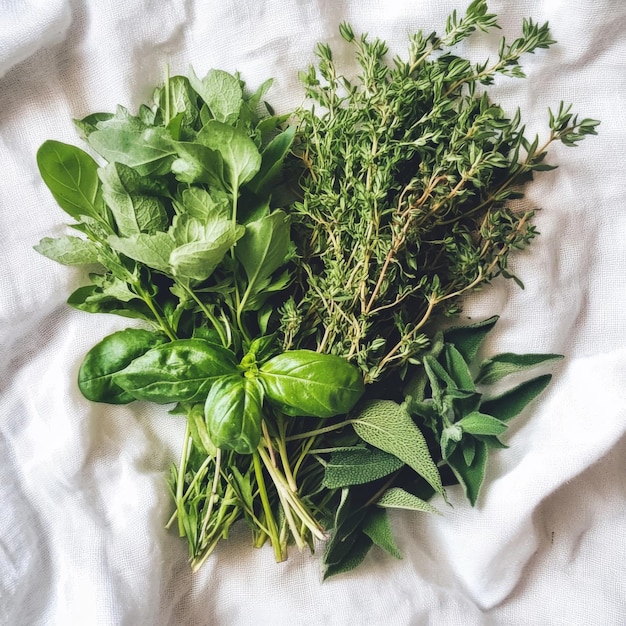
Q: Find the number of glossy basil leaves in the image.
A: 4